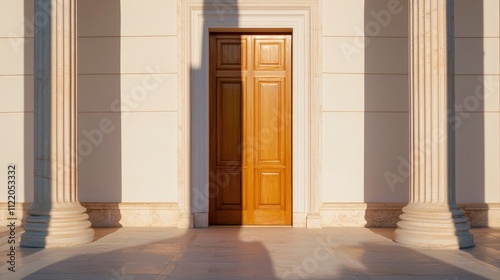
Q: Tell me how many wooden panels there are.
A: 6